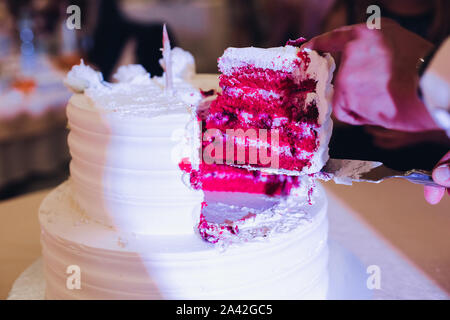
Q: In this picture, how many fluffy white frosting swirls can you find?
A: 3